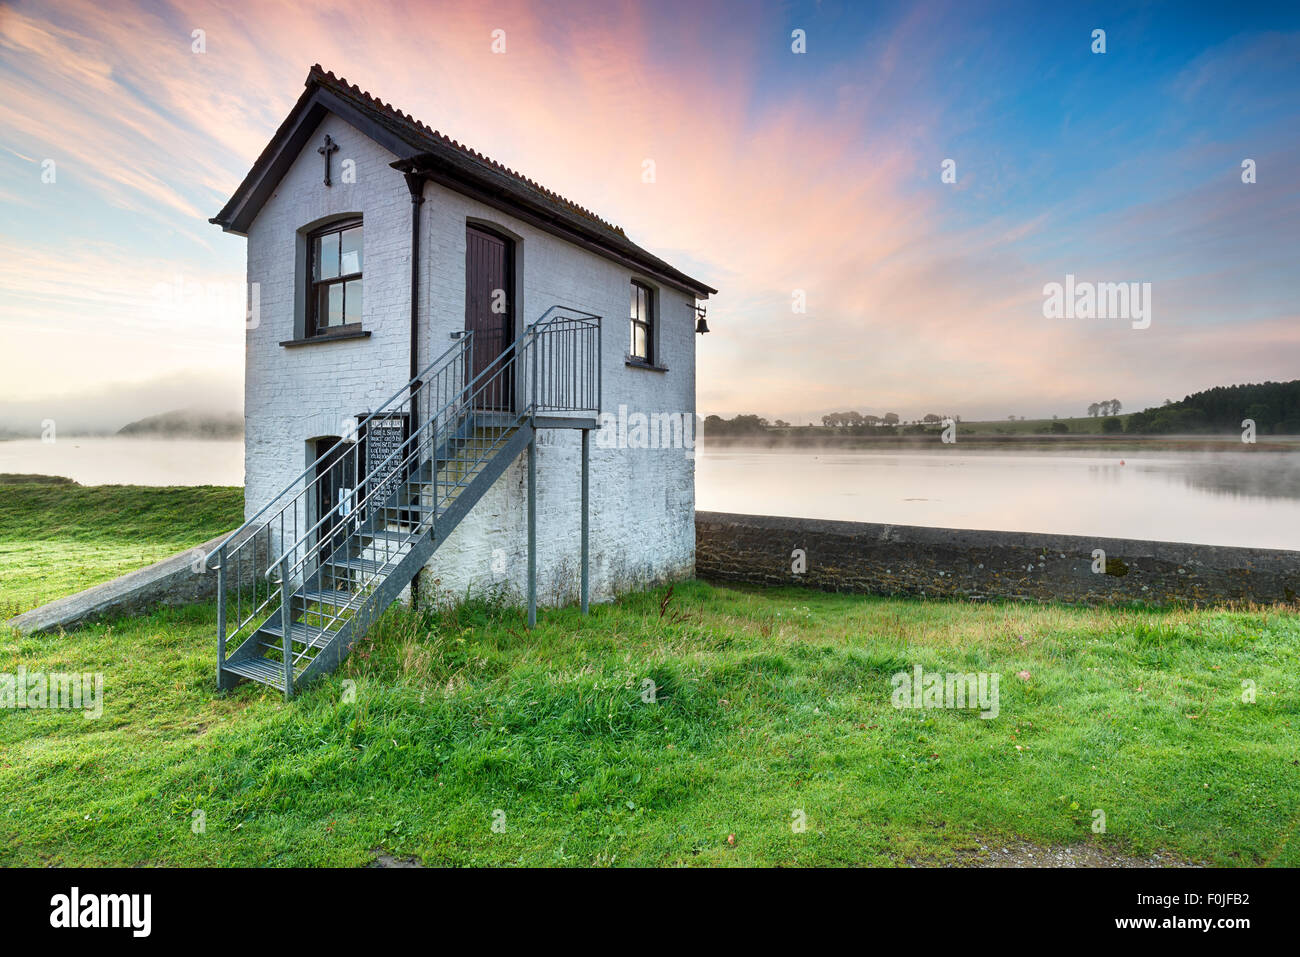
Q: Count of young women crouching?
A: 0